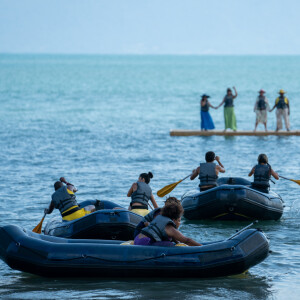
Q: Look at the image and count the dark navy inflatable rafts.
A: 3